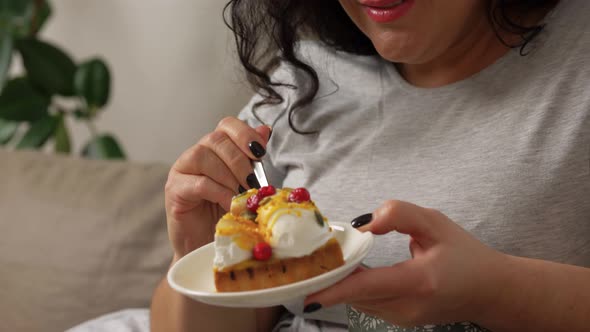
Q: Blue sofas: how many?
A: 0